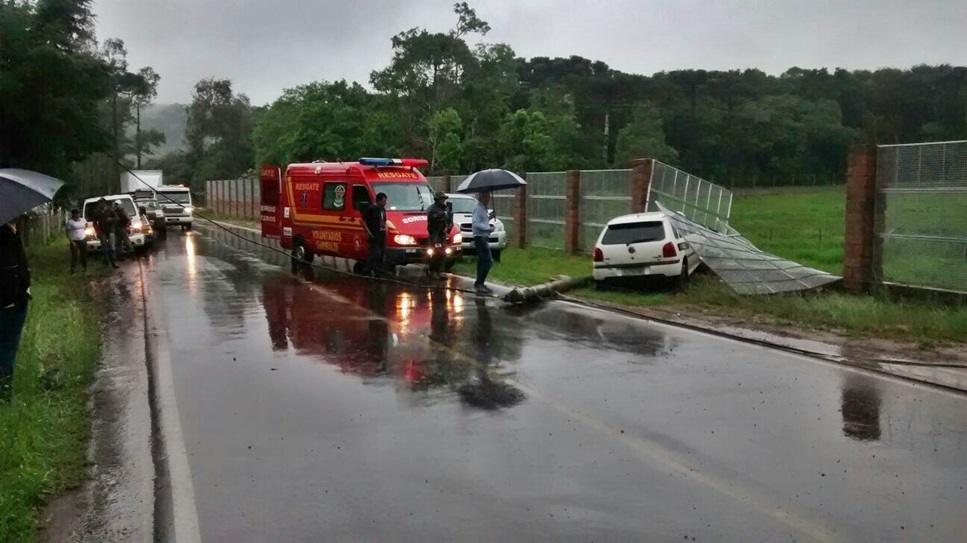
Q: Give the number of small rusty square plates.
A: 0